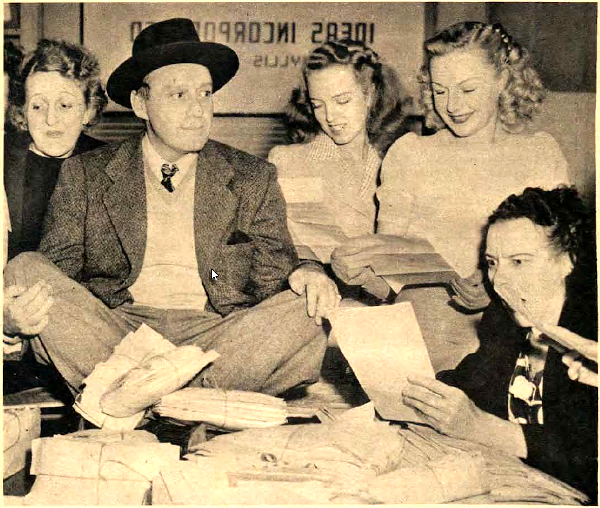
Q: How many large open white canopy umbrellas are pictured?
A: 0